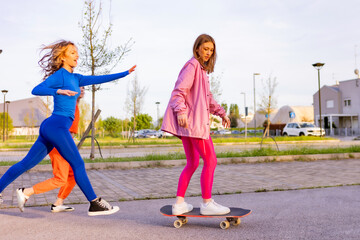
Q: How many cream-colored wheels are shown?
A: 4